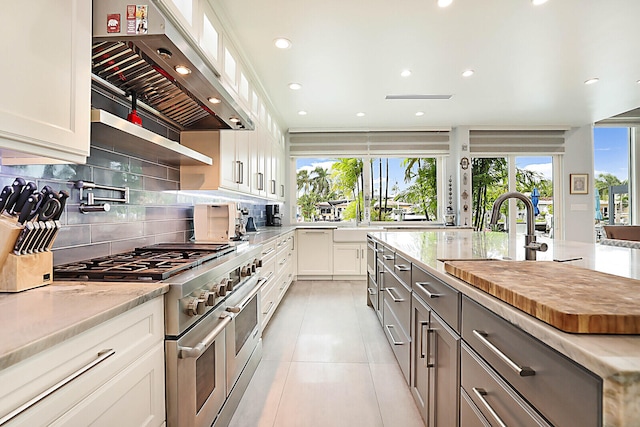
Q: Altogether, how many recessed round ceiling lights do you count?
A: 10